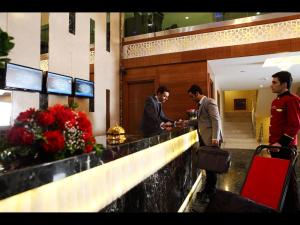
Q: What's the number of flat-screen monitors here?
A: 3